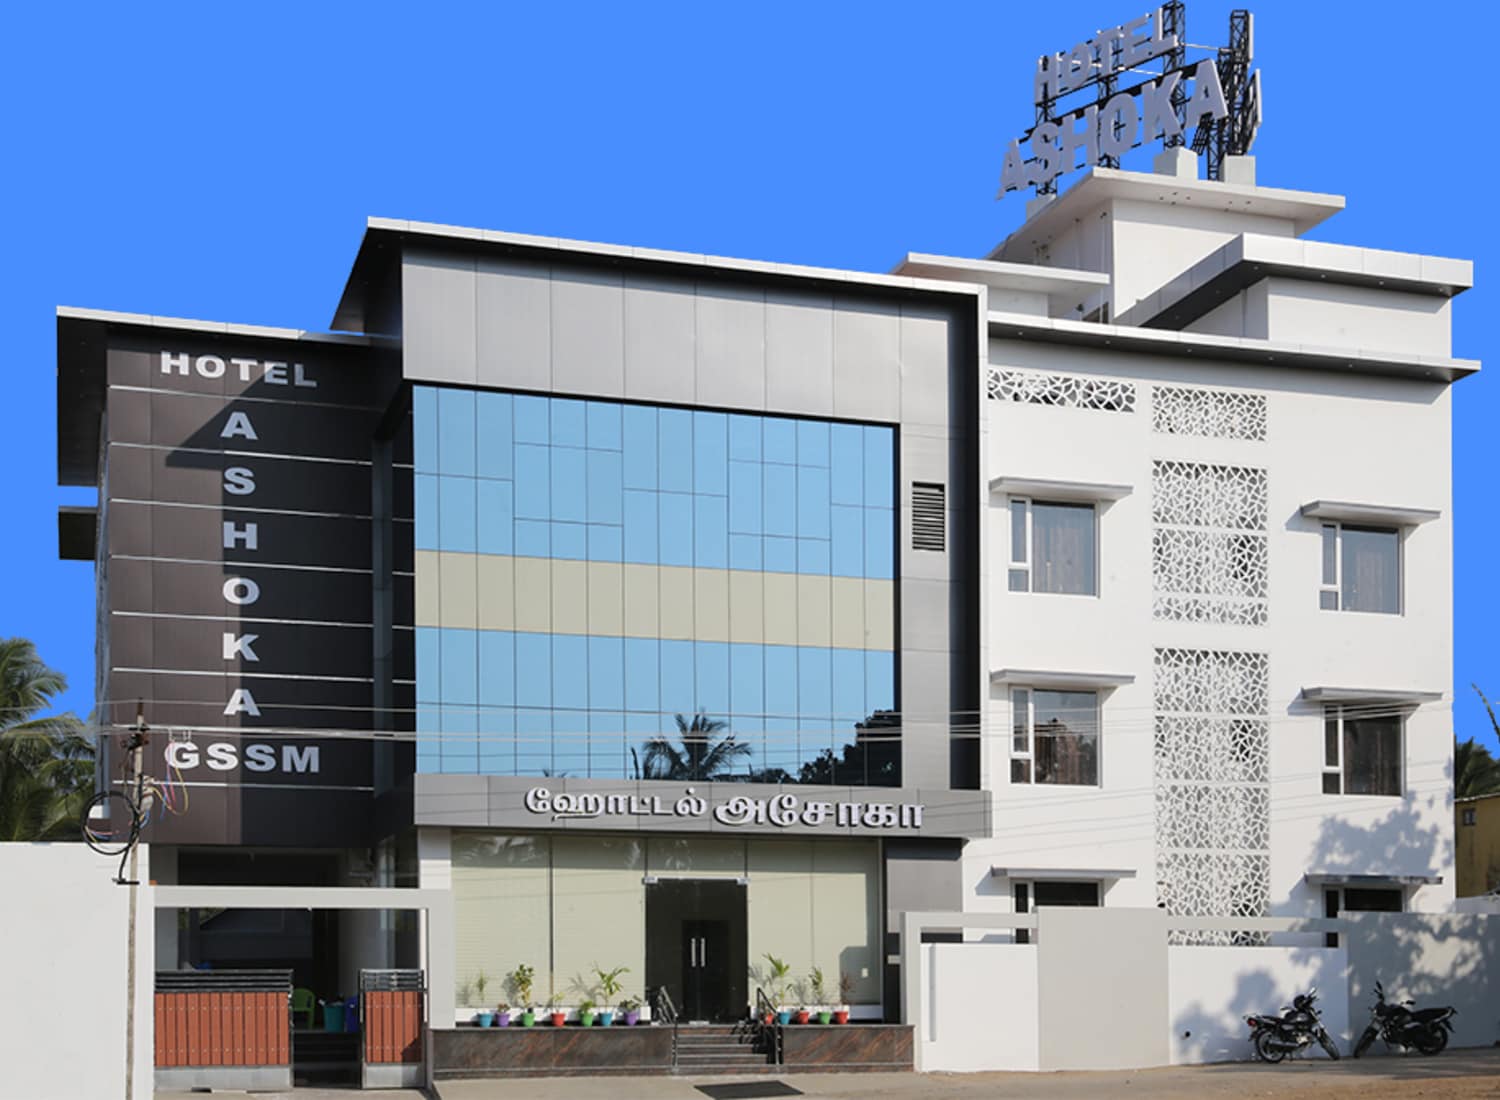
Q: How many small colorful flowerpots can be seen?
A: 12